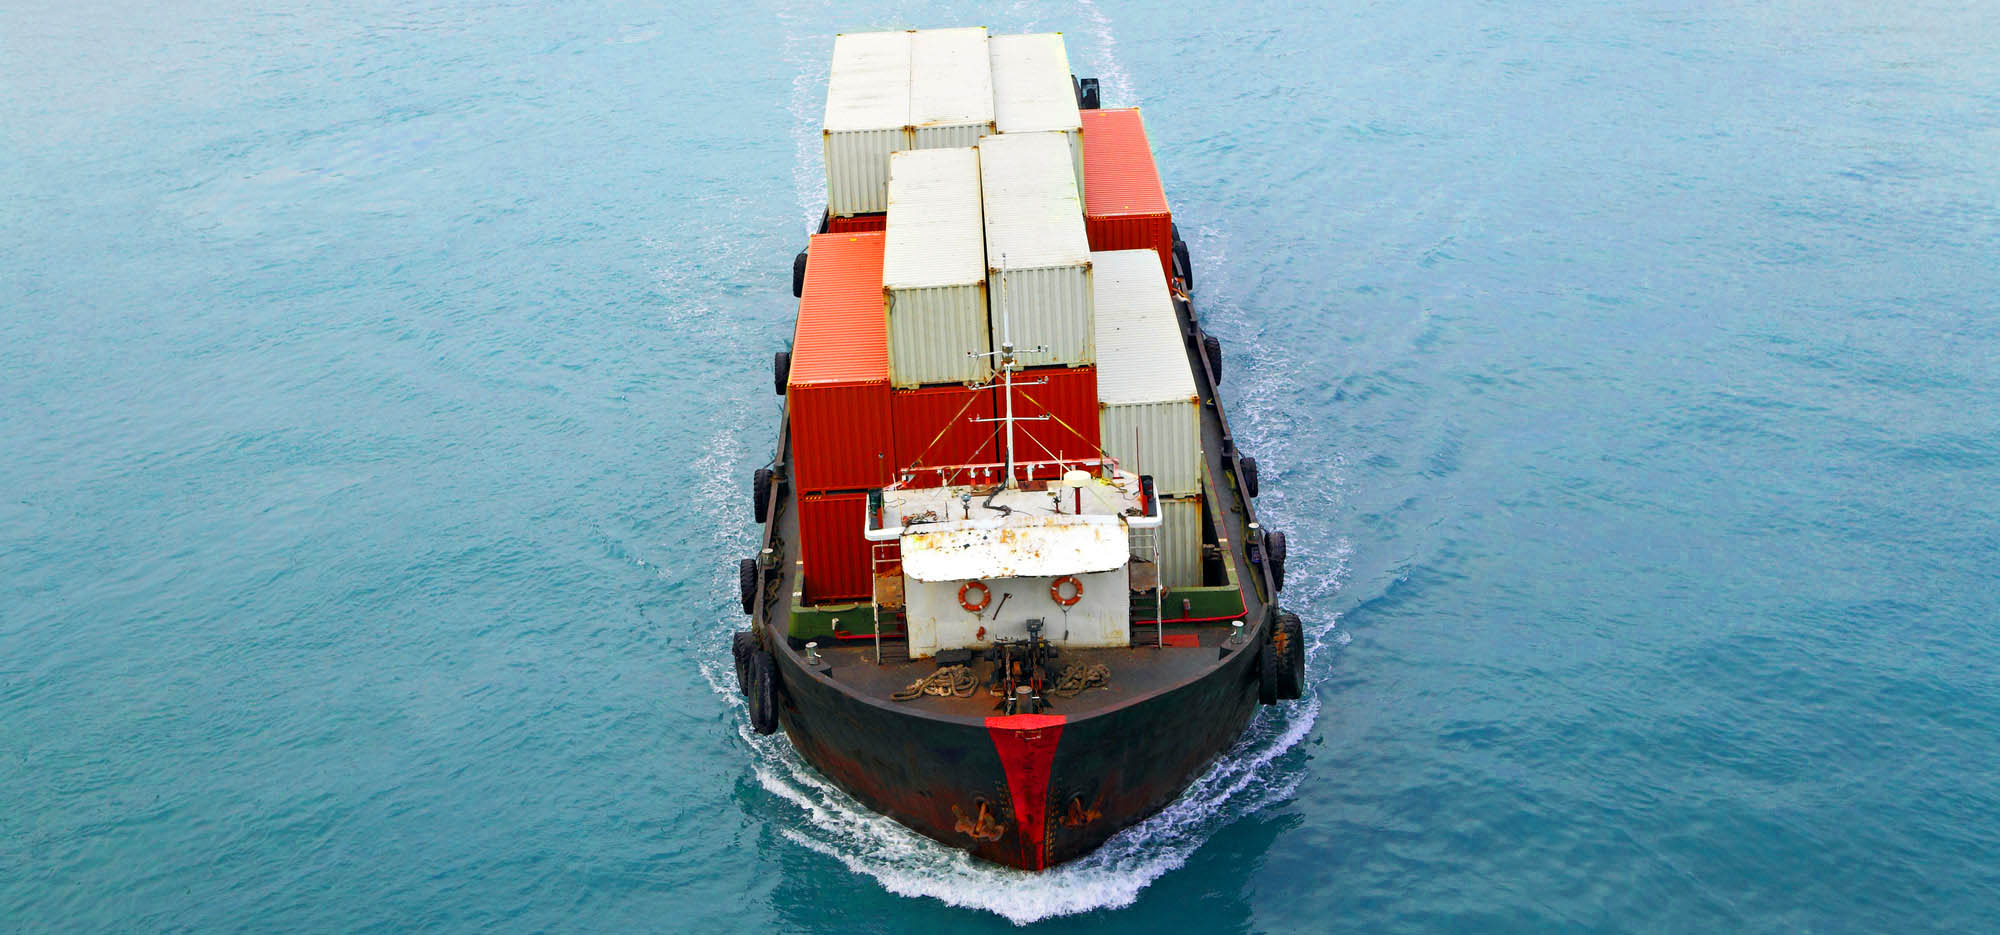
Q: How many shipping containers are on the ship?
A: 13